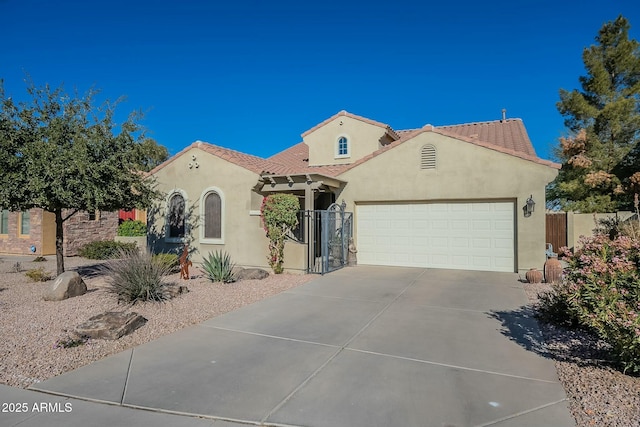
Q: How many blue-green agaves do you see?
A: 1